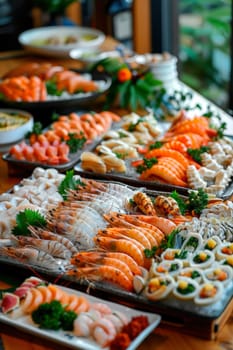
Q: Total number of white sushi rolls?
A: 12